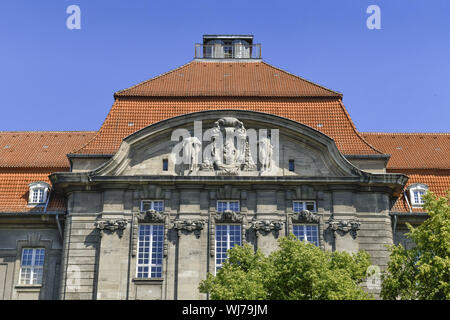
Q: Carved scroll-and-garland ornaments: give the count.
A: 4